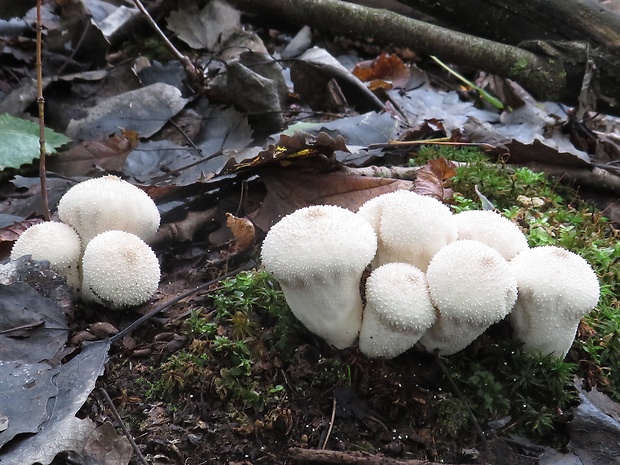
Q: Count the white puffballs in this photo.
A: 9